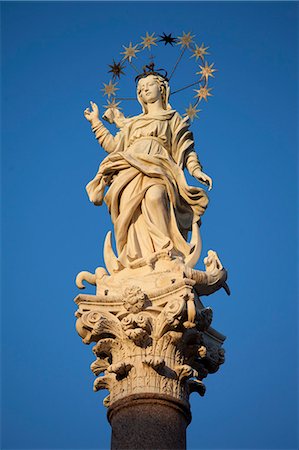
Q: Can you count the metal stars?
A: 11